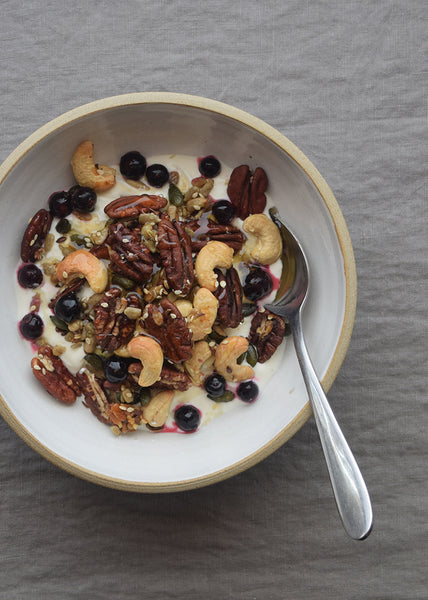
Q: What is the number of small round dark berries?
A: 14